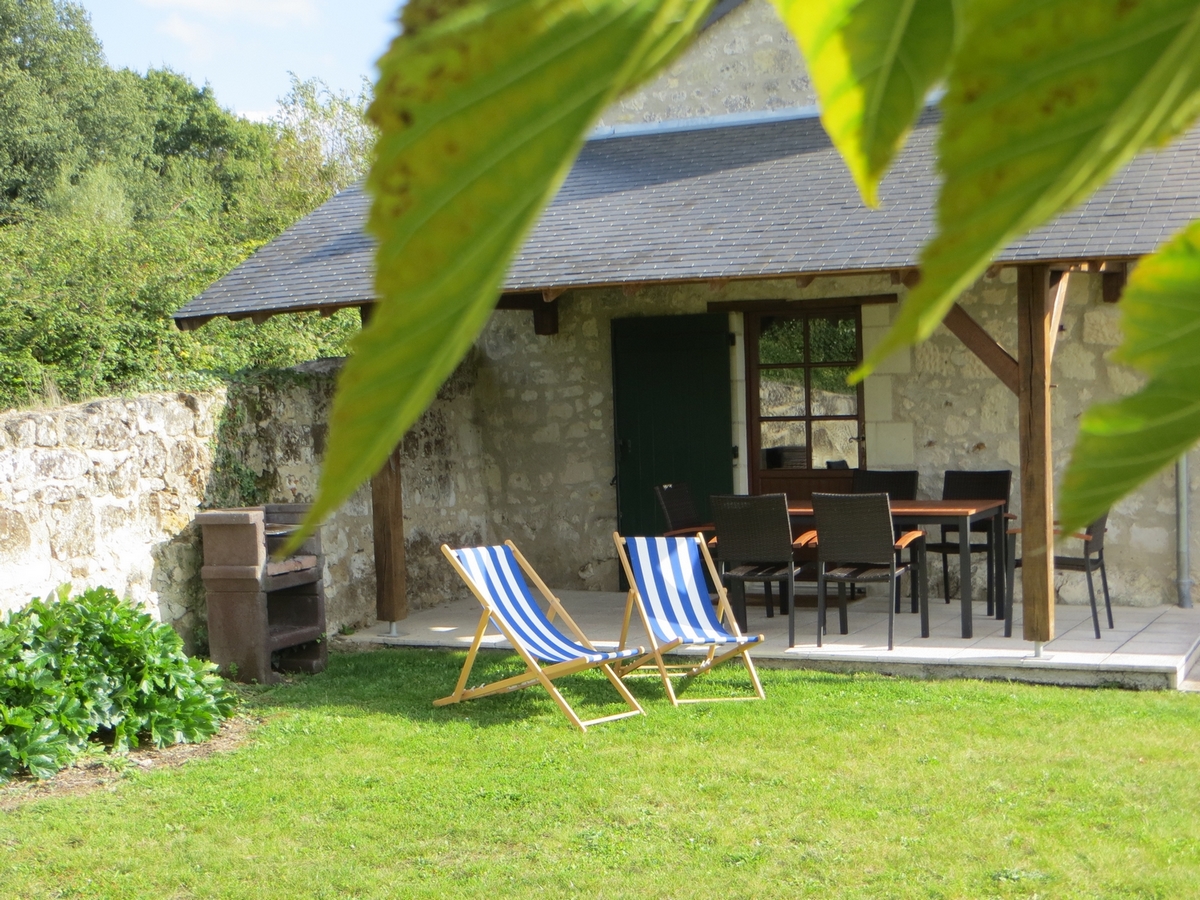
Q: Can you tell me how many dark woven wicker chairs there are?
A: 6